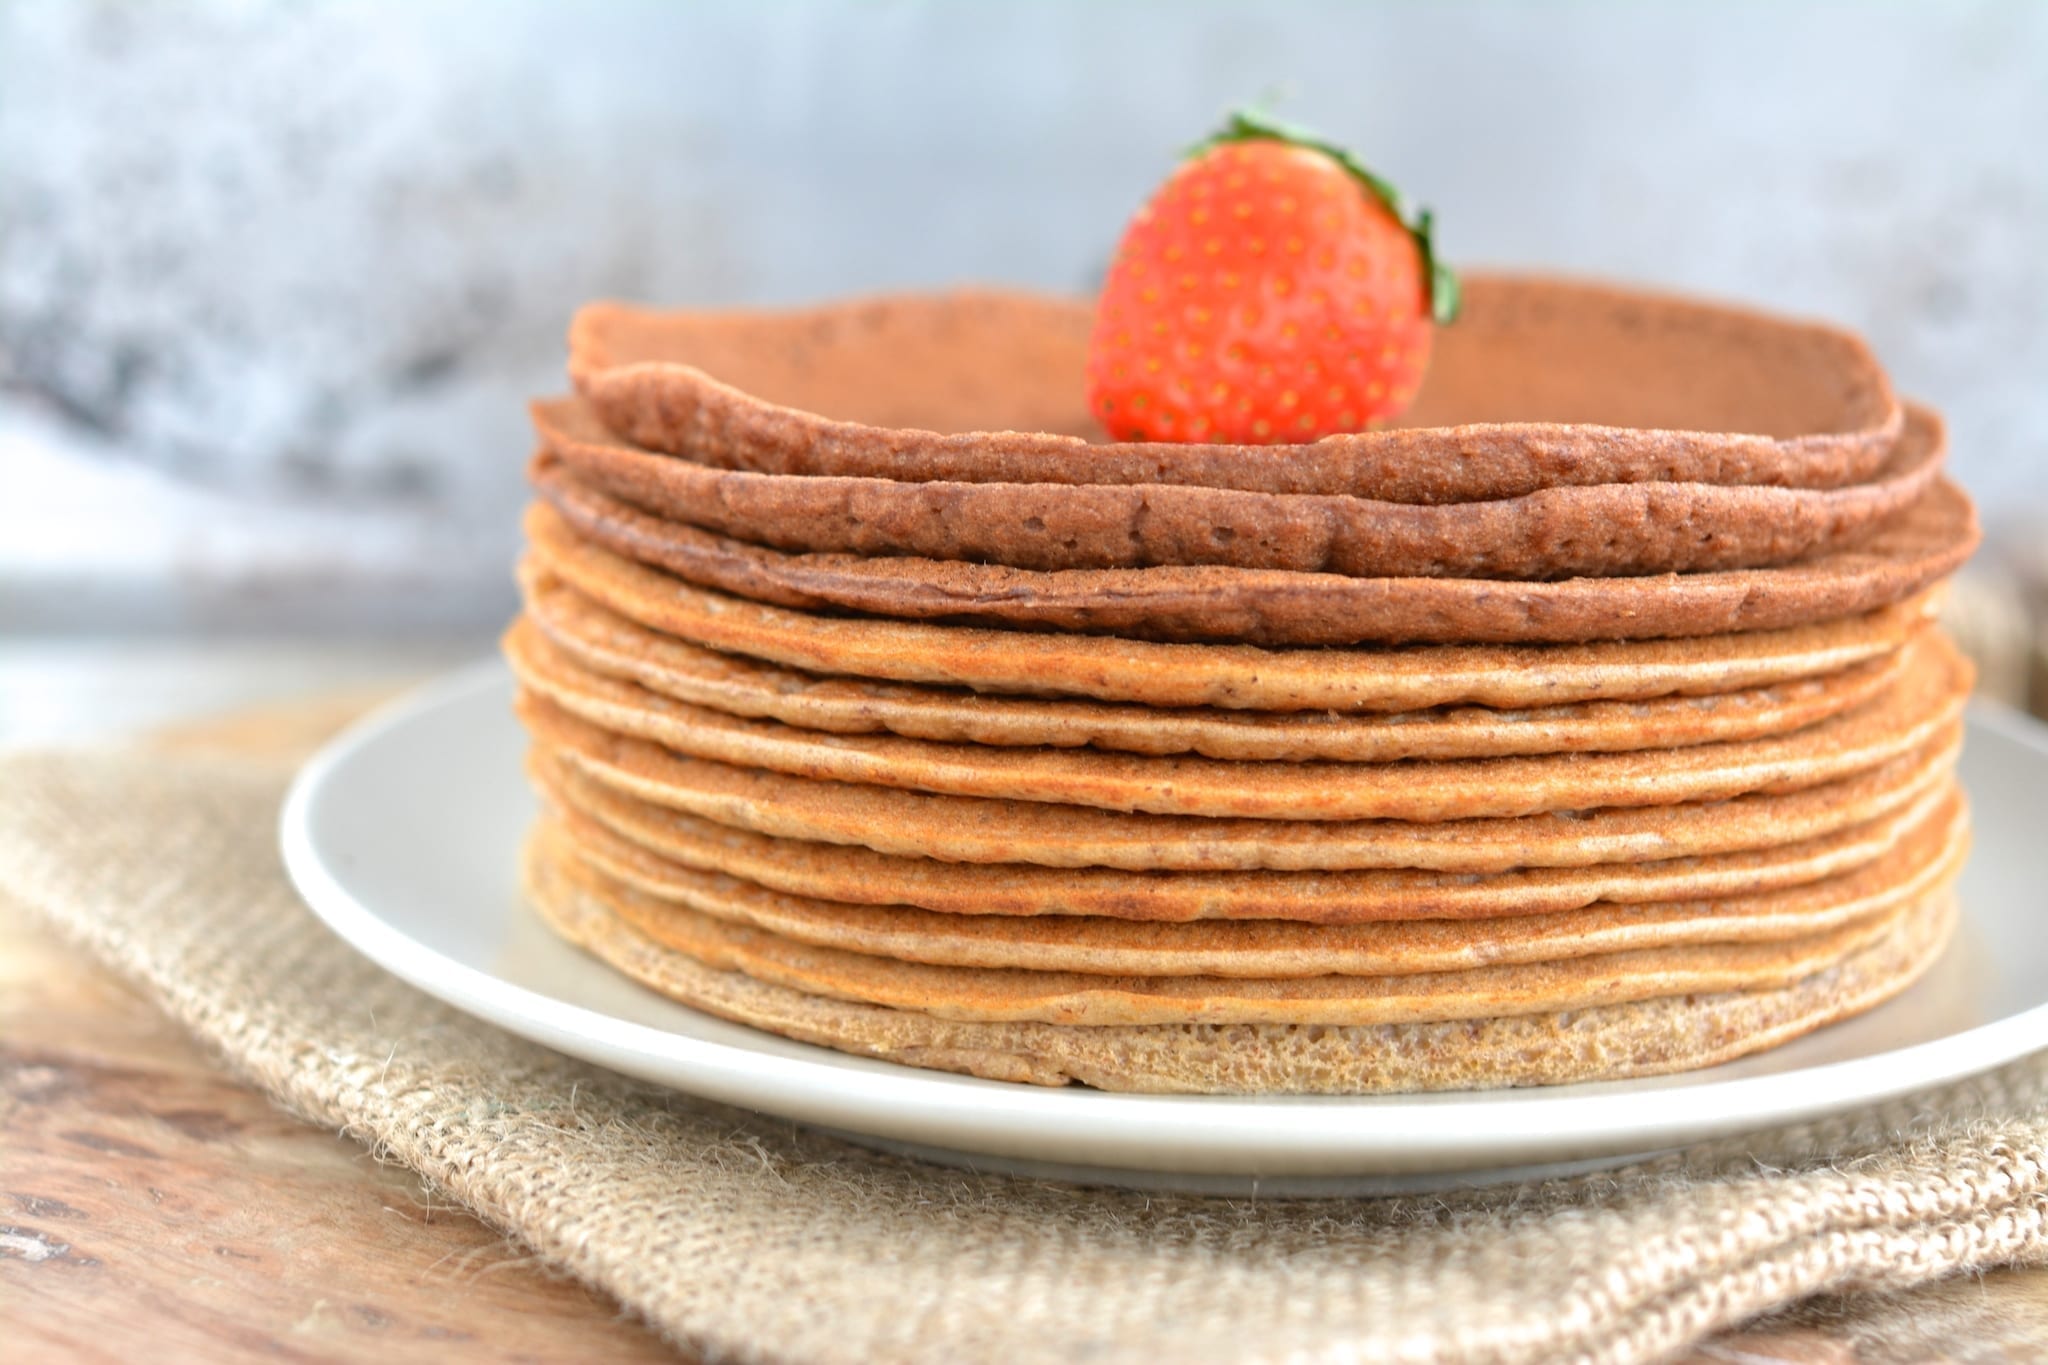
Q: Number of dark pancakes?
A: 3